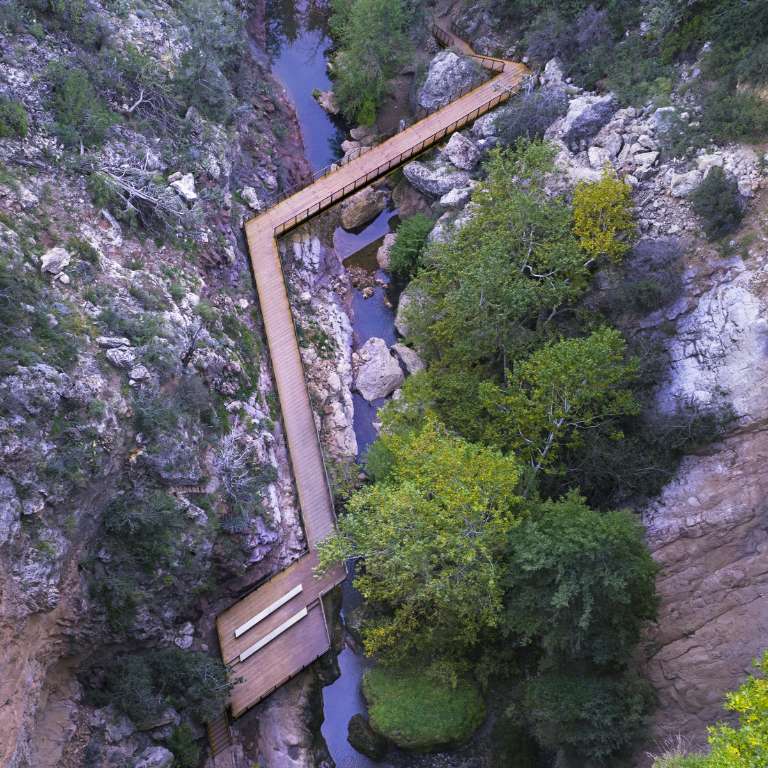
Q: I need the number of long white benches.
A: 2